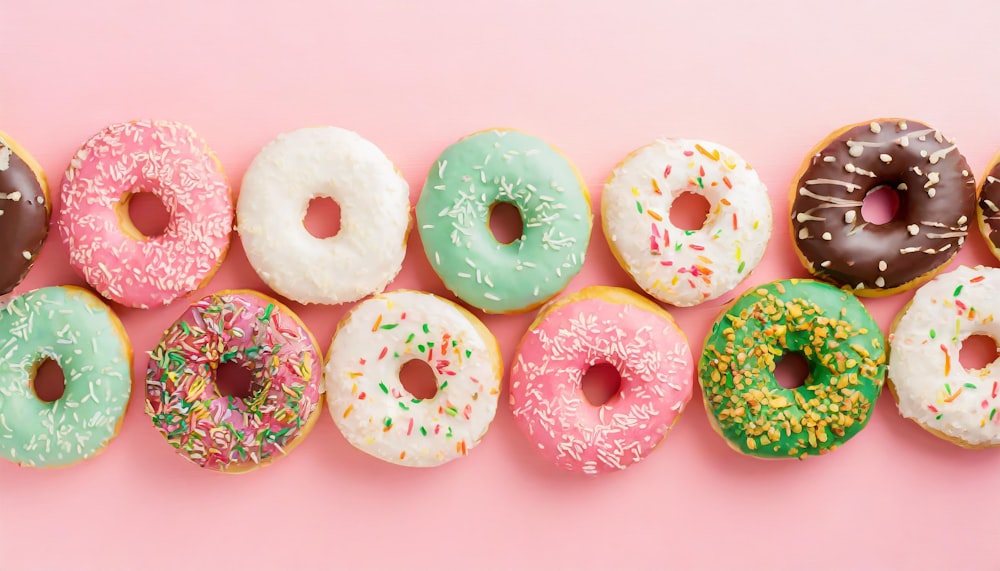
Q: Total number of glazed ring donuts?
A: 13